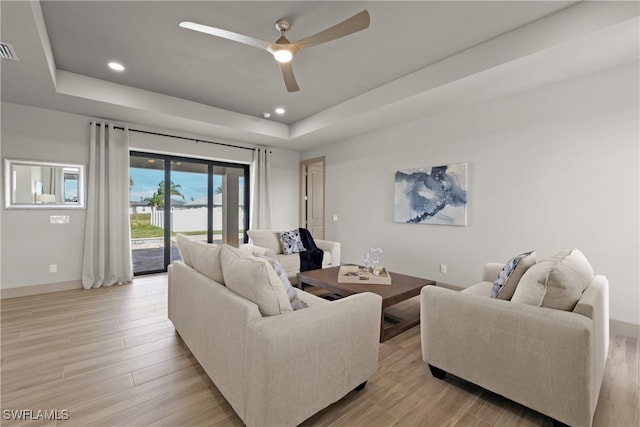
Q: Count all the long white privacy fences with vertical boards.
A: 1